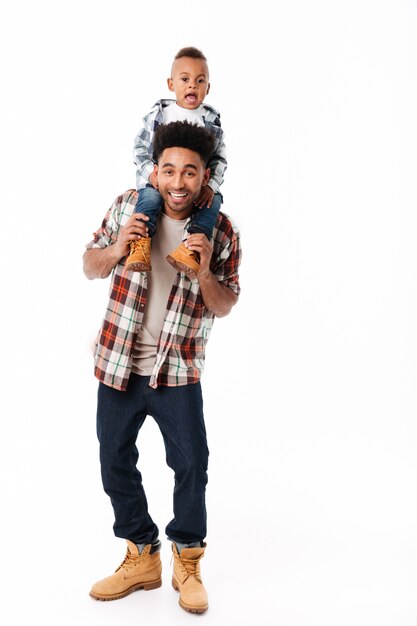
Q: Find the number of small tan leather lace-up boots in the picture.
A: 2